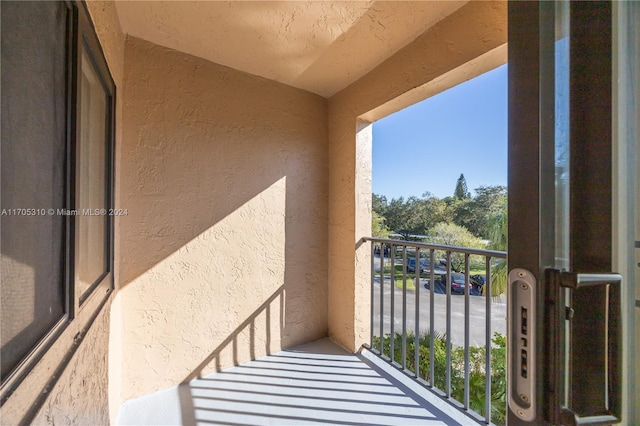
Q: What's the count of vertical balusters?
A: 9